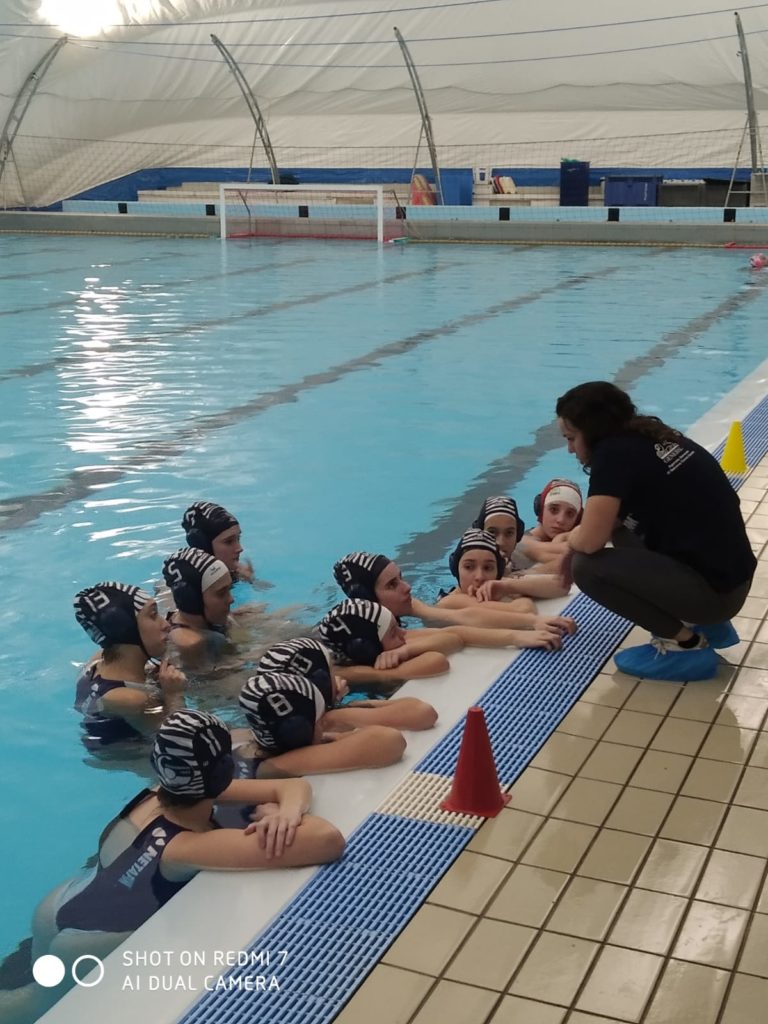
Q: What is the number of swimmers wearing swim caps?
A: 11